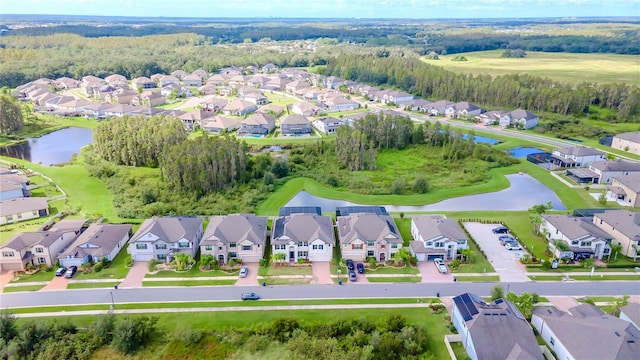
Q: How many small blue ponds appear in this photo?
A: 2